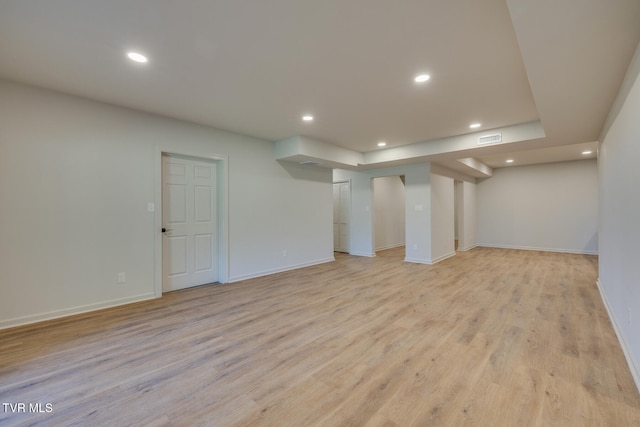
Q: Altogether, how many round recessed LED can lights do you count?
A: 7